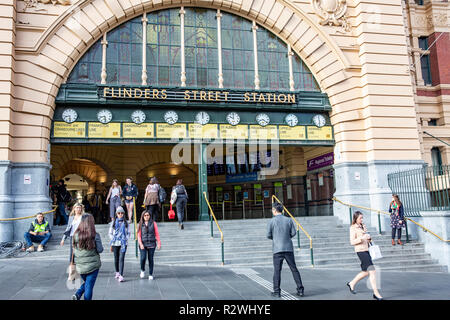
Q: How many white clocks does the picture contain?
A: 9